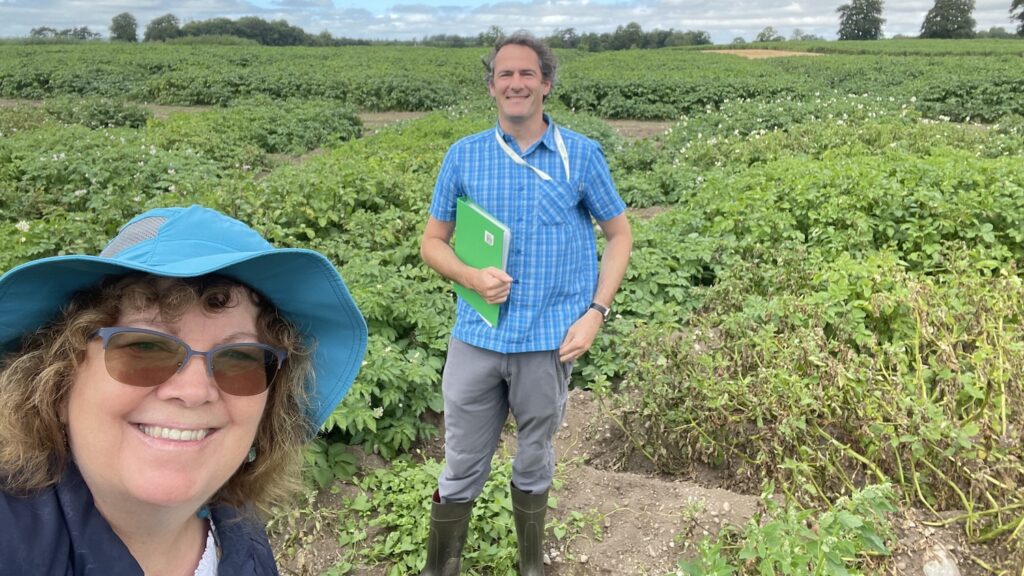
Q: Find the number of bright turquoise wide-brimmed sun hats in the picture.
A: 1